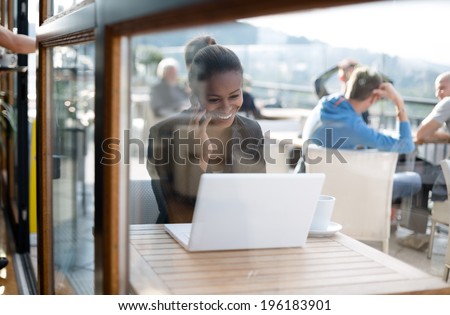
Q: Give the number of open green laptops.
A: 0